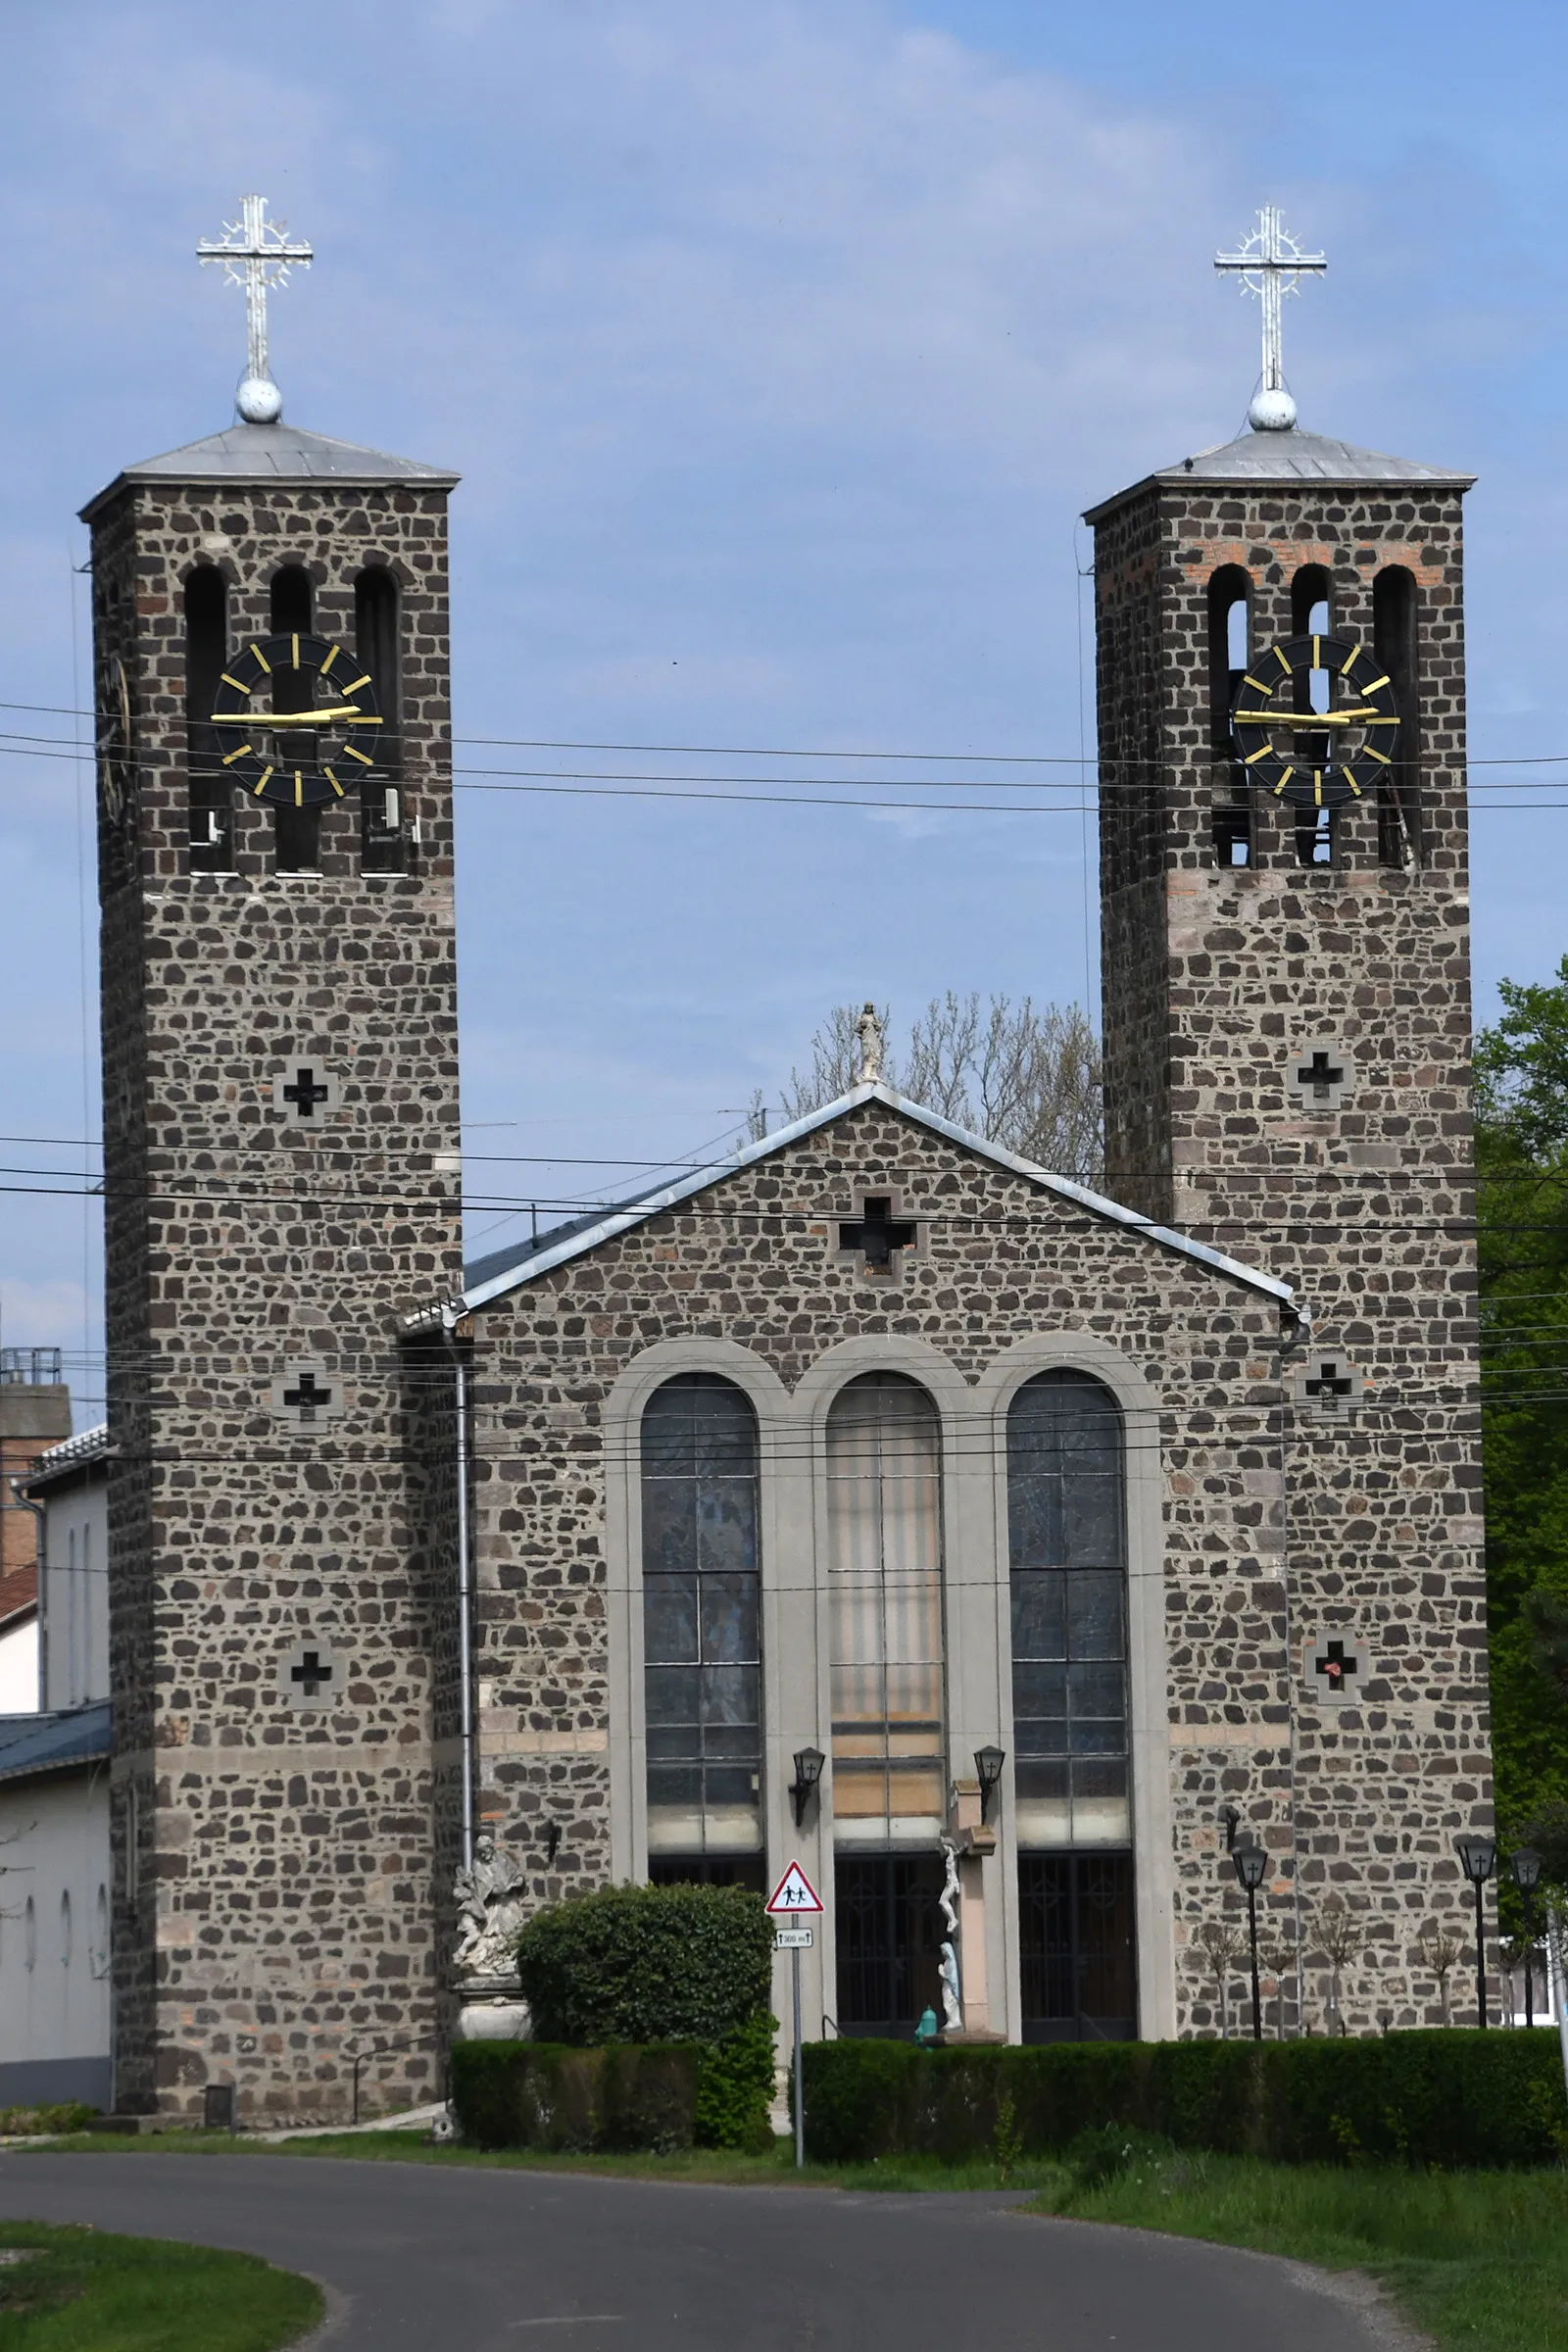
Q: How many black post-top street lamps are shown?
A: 3